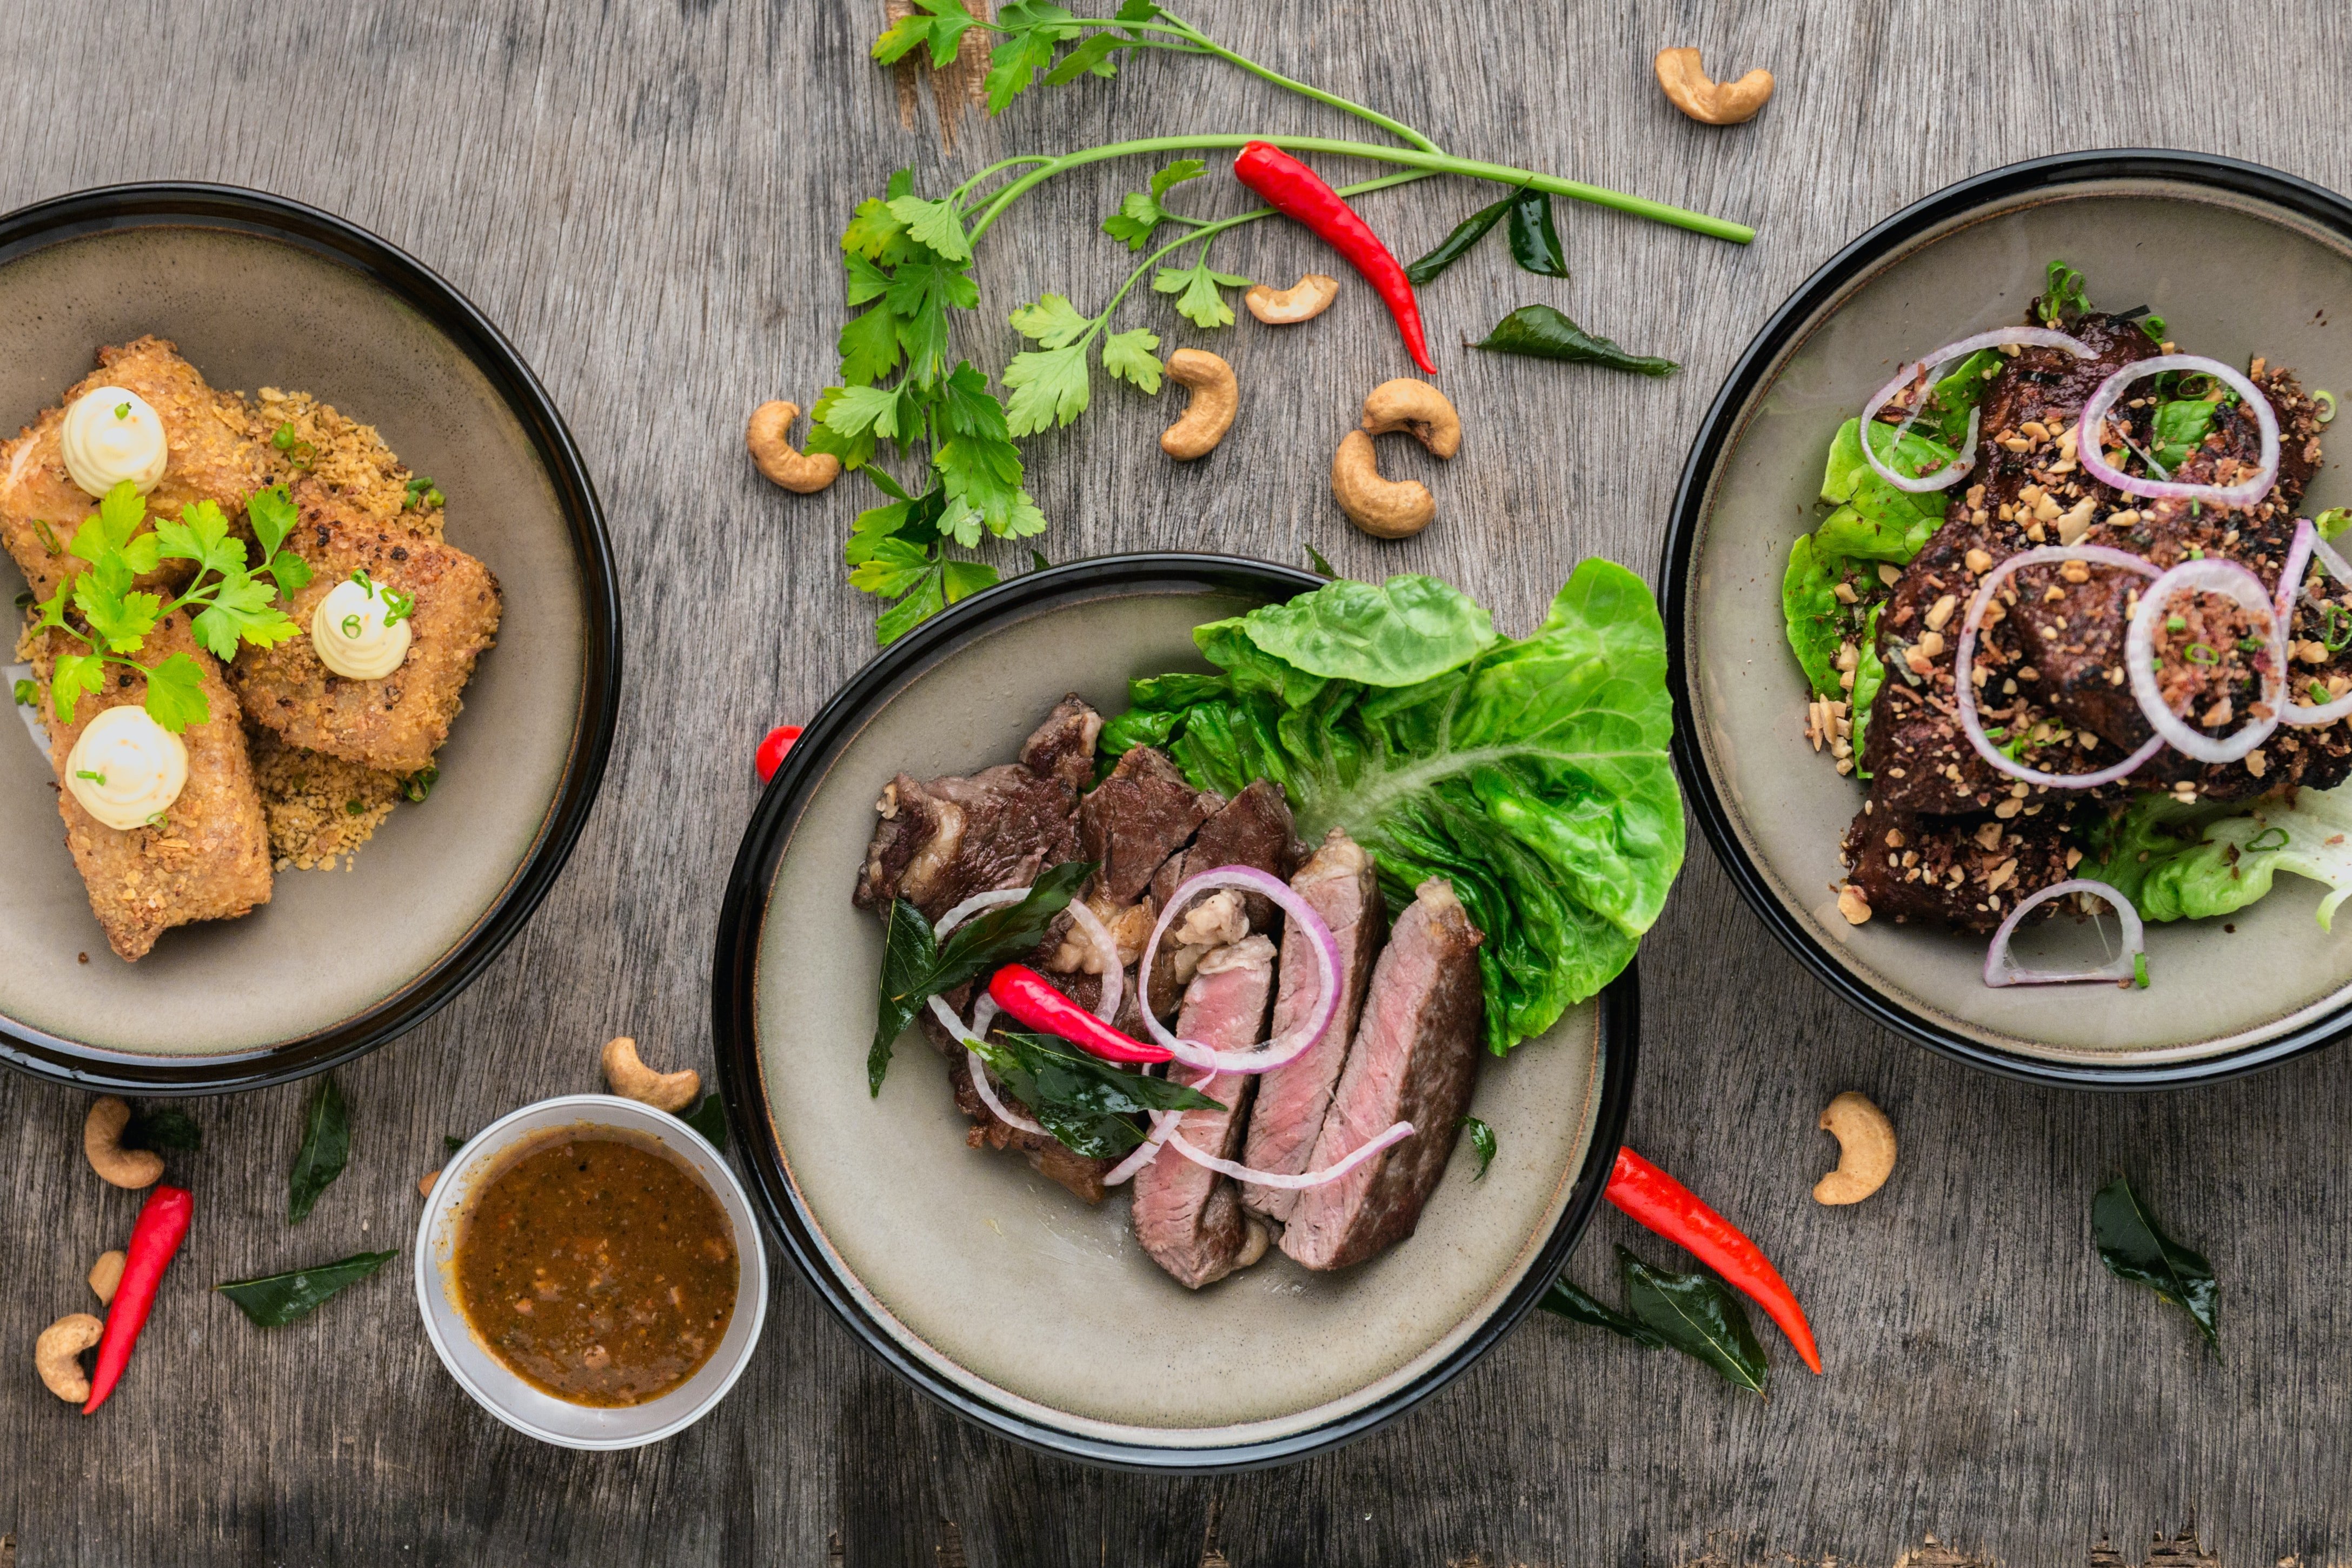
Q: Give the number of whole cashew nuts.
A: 9